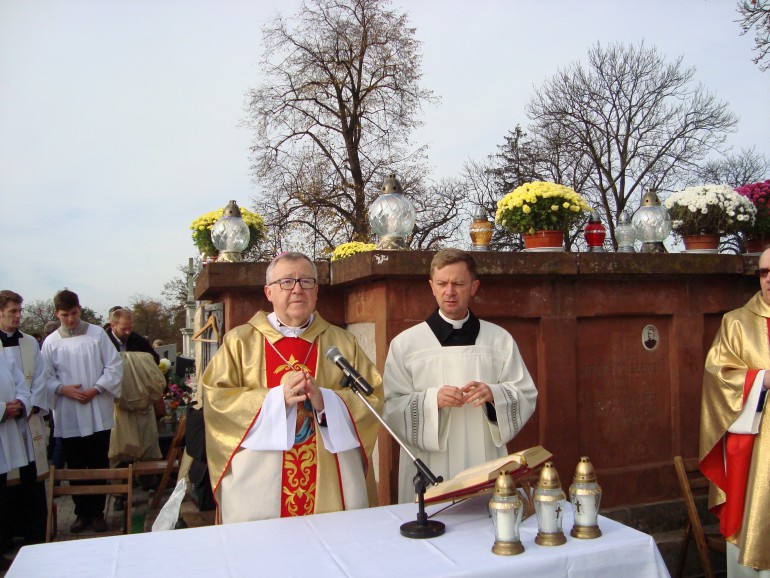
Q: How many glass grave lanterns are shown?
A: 9